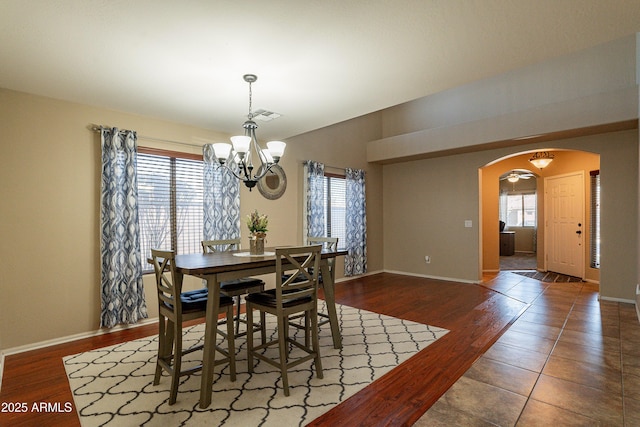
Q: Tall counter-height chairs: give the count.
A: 4